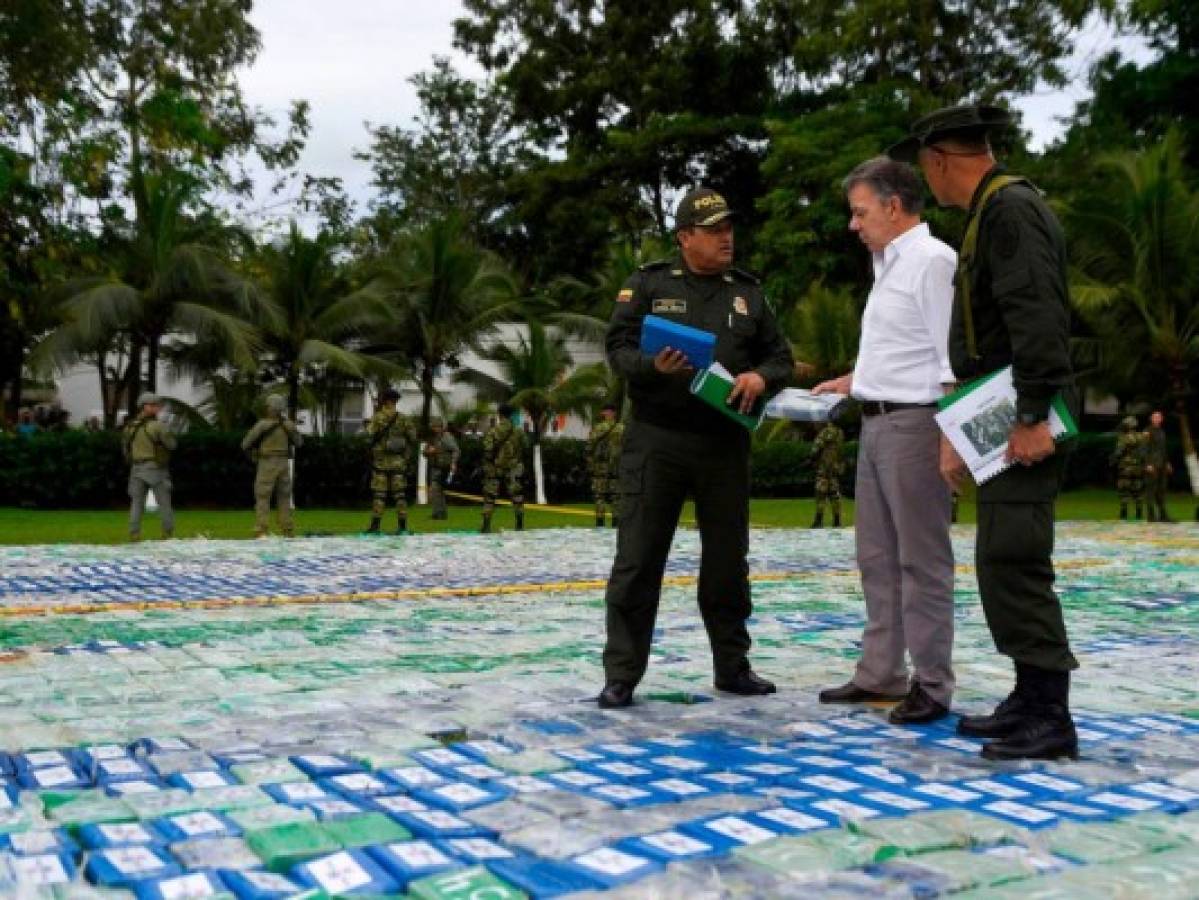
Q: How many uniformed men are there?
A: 11